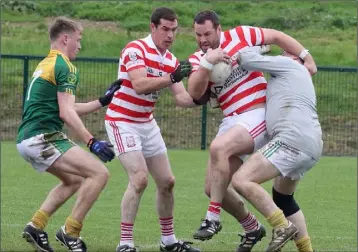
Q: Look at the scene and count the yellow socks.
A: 4